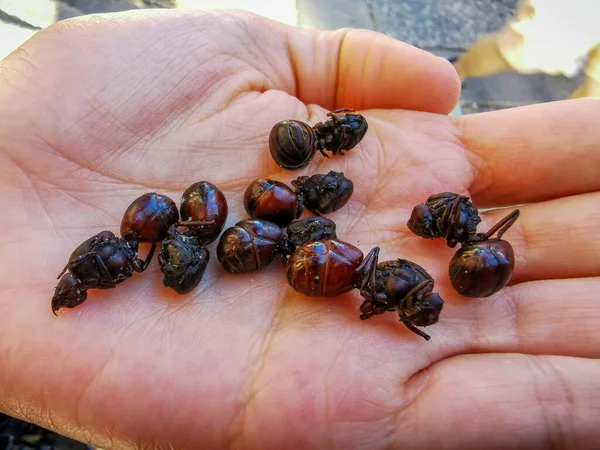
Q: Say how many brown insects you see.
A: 7